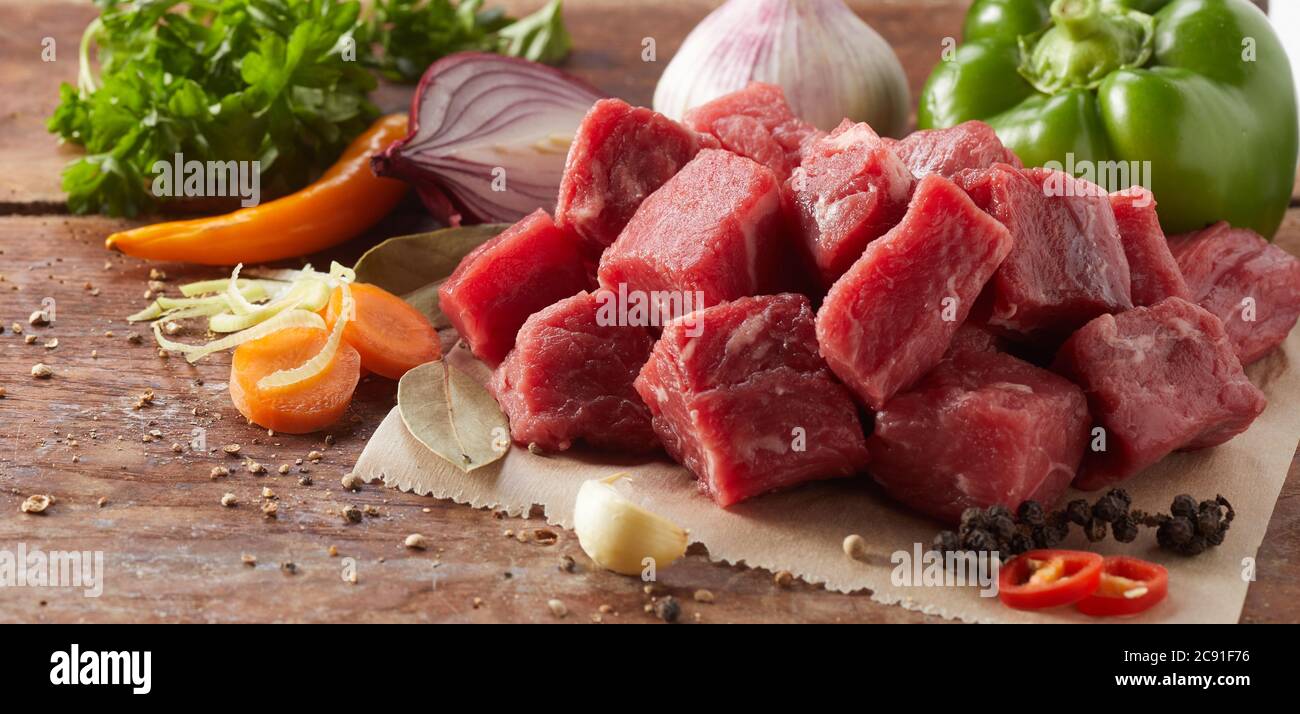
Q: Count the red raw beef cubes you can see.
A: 14